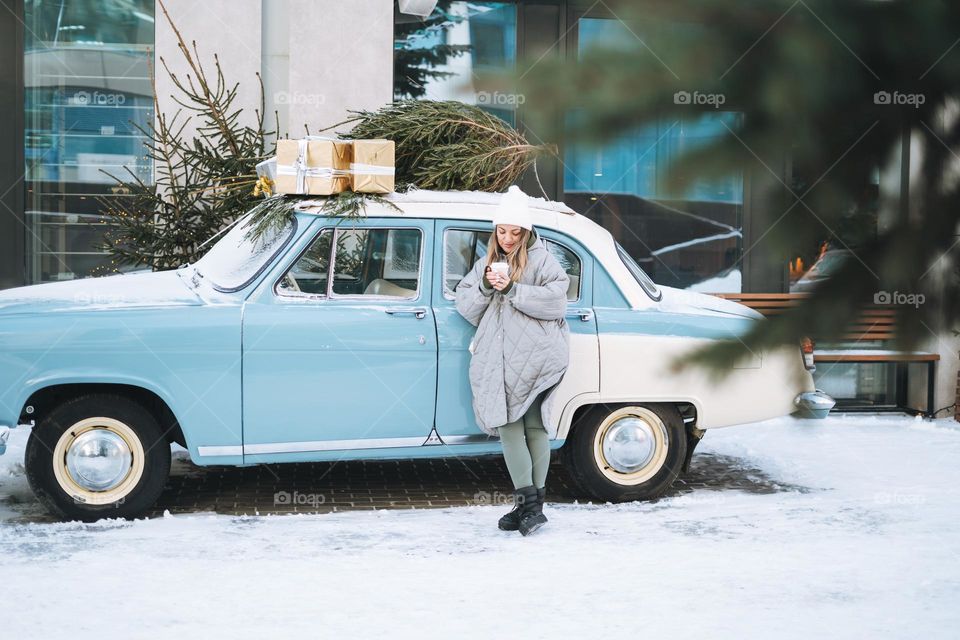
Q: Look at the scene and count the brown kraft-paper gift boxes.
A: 2